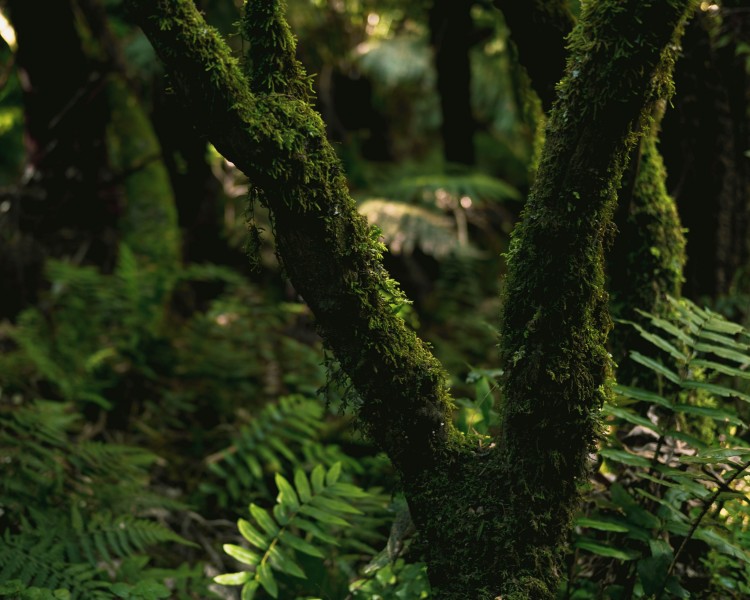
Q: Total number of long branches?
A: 2